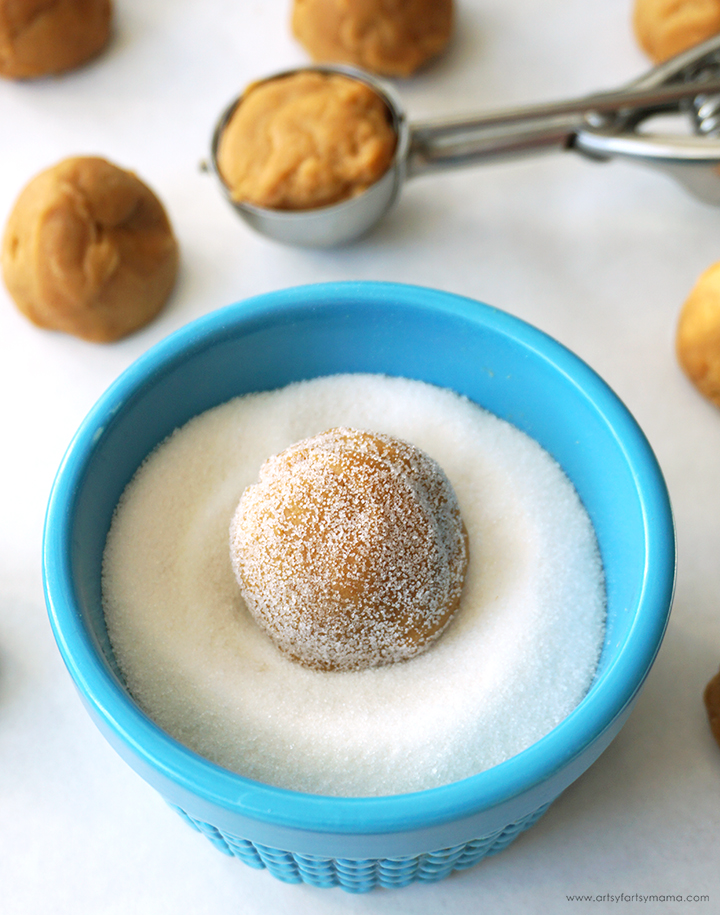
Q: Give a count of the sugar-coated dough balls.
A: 1